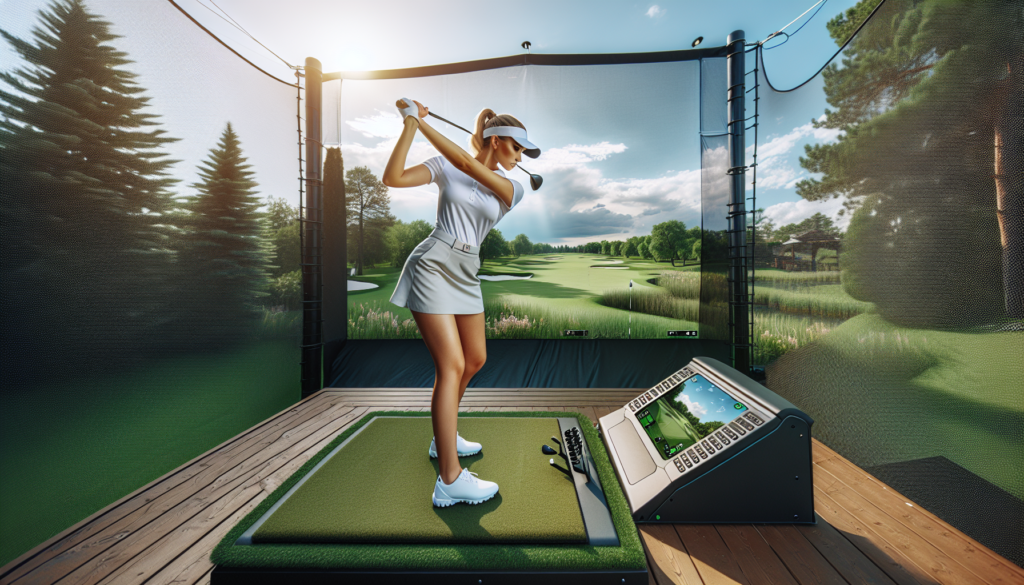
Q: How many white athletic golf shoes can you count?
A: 2